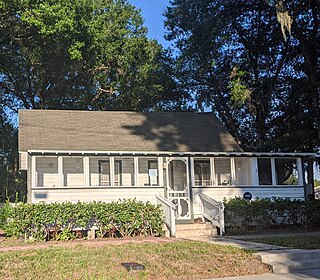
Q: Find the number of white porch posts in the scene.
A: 12